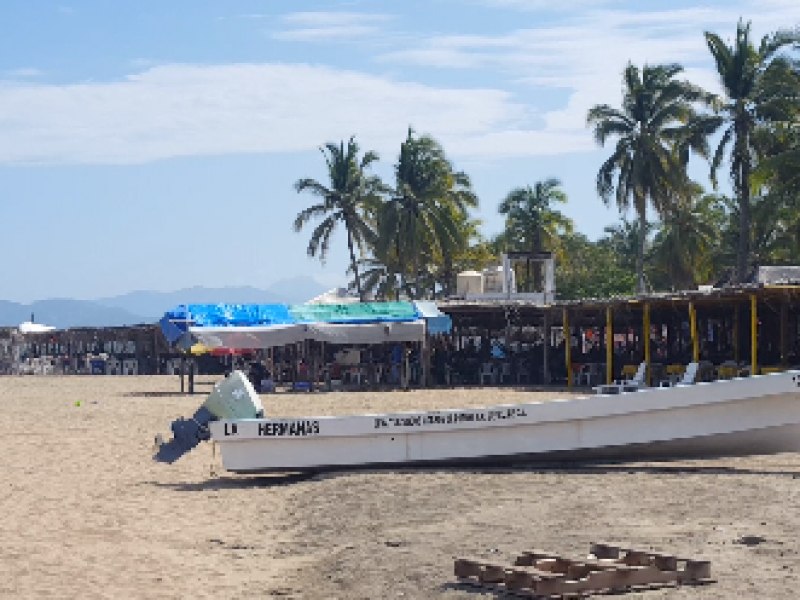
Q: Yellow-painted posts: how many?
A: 5